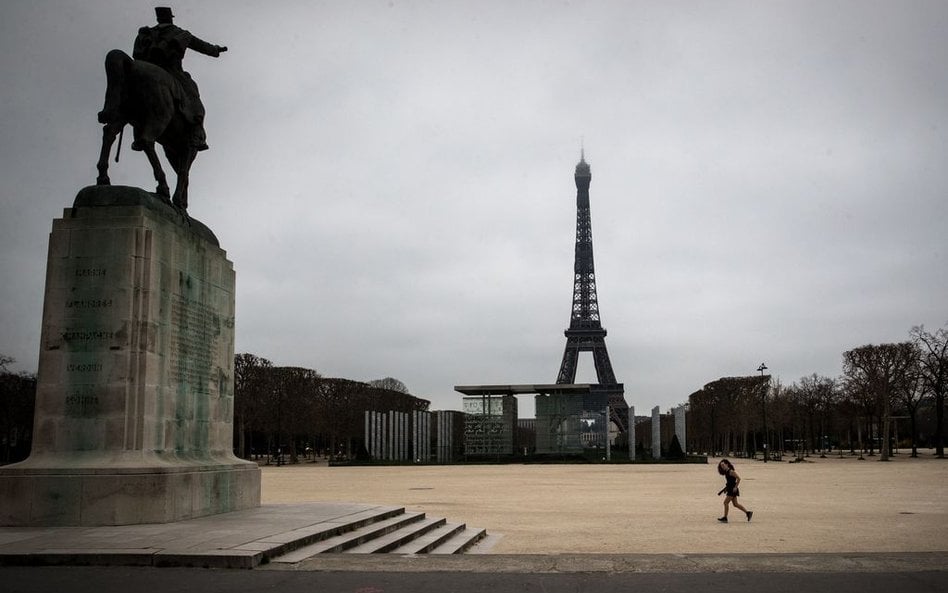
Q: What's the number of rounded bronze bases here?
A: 1